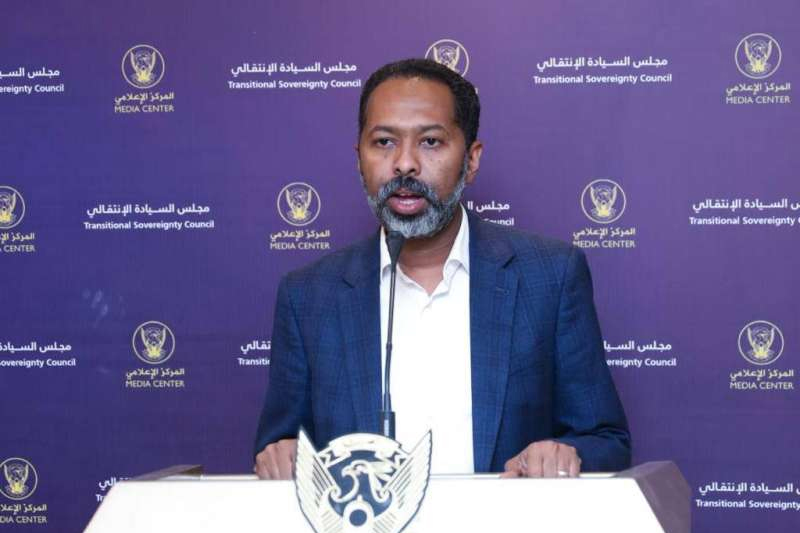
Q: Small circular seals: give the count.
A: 9